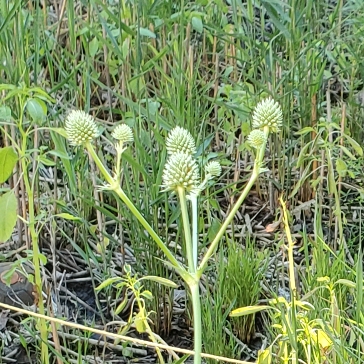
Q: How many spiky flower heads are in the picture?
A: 7